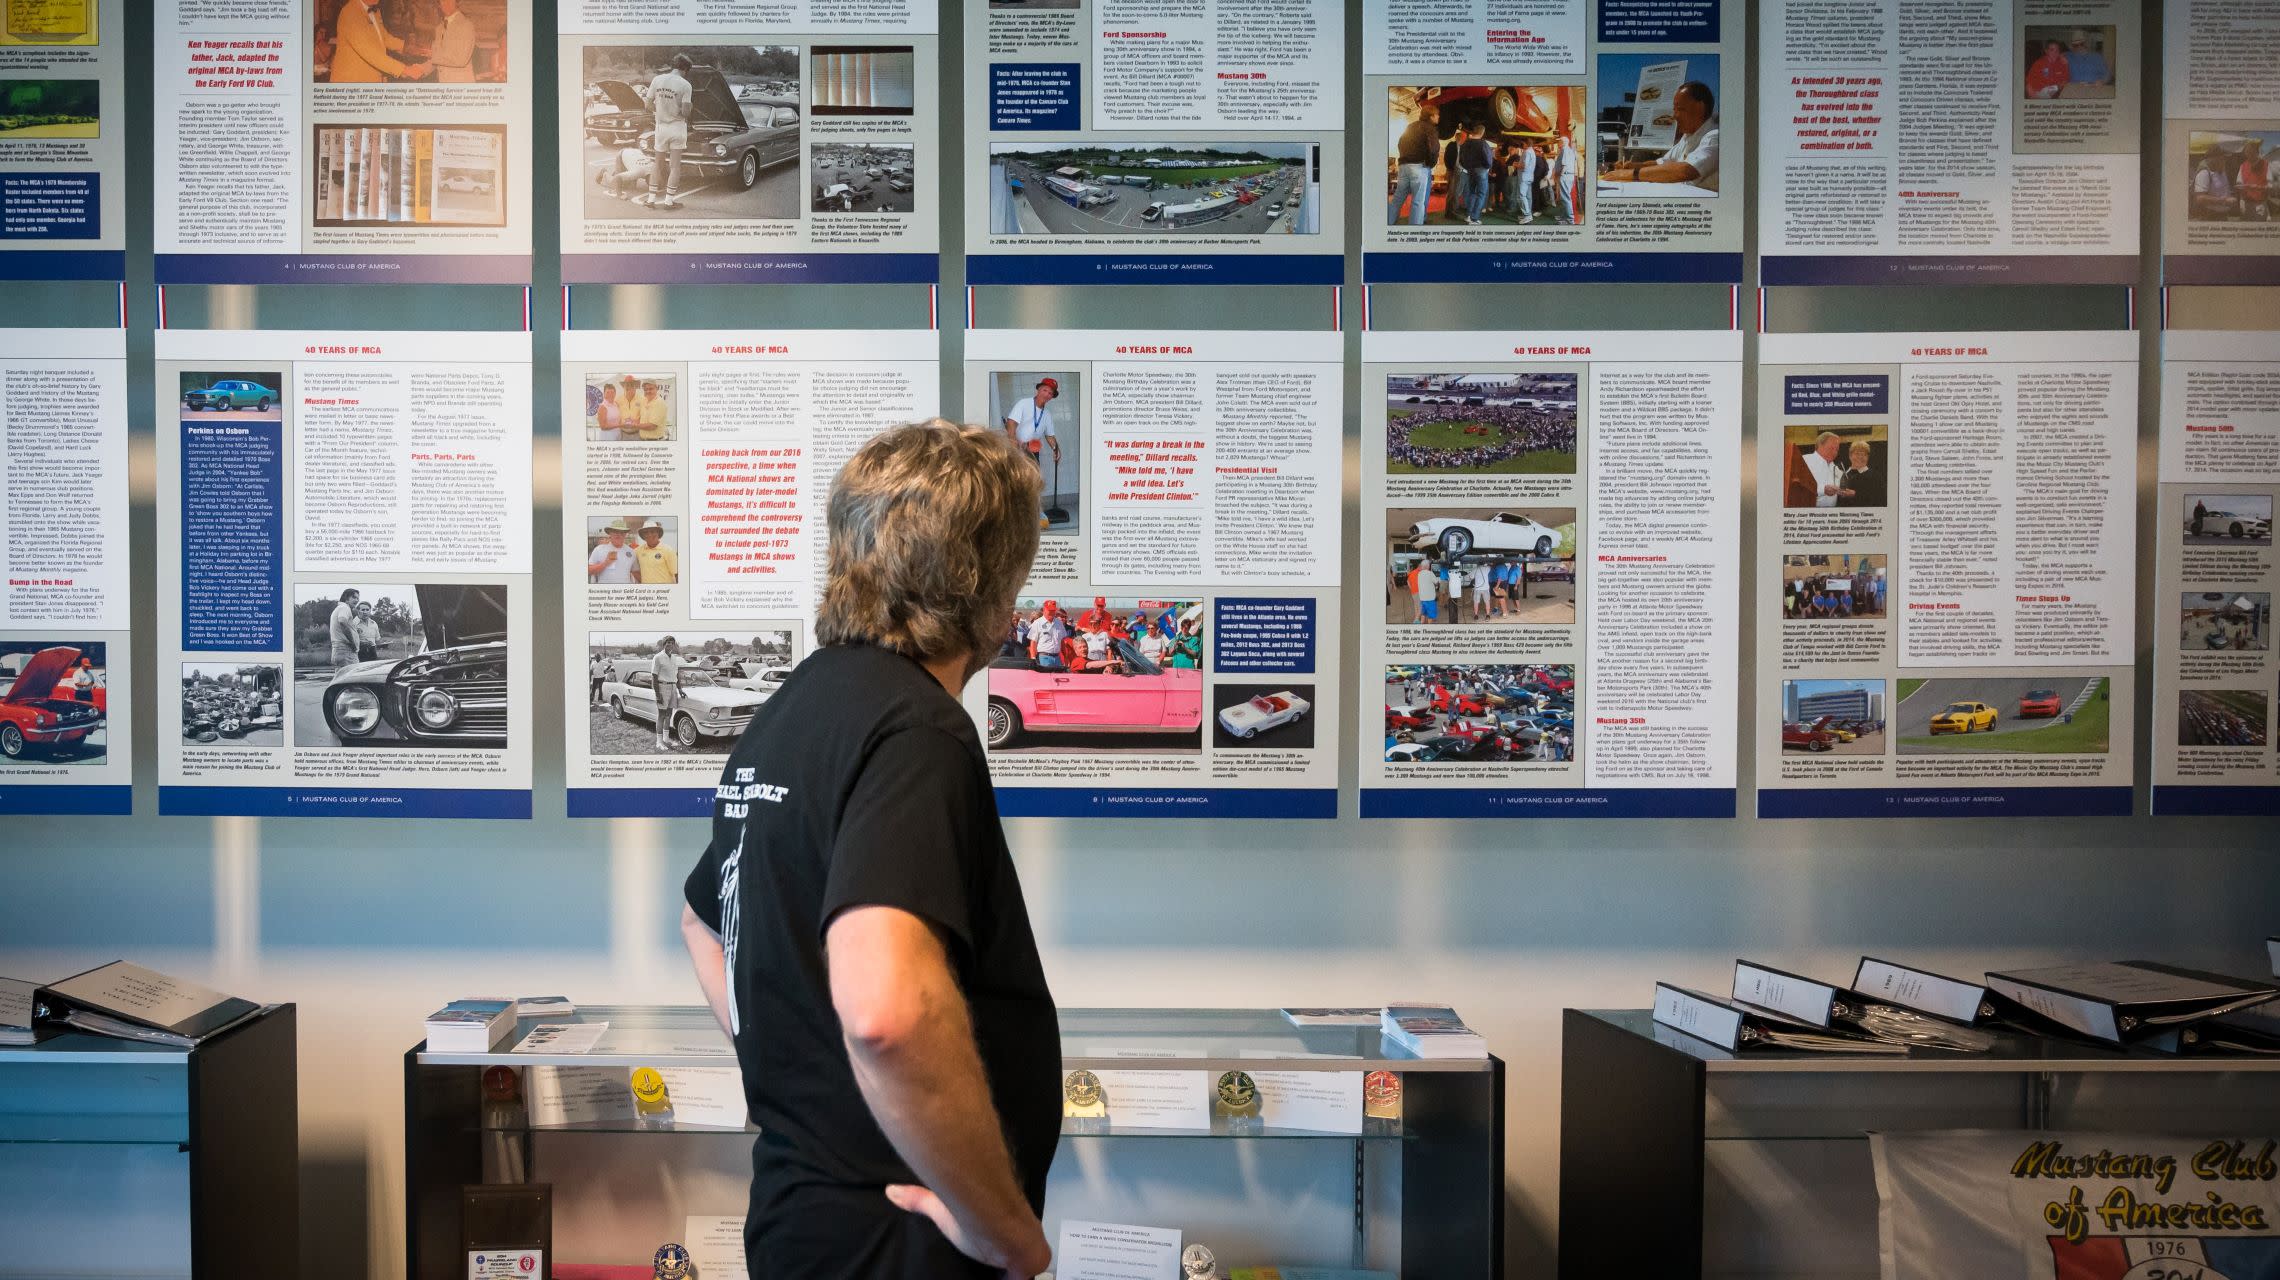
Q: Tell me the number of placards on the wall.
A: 14